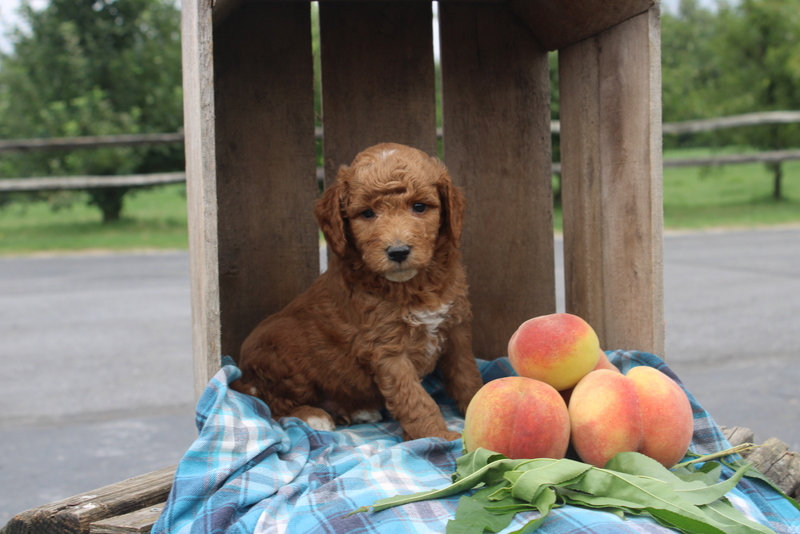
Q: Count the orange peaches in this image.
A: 4